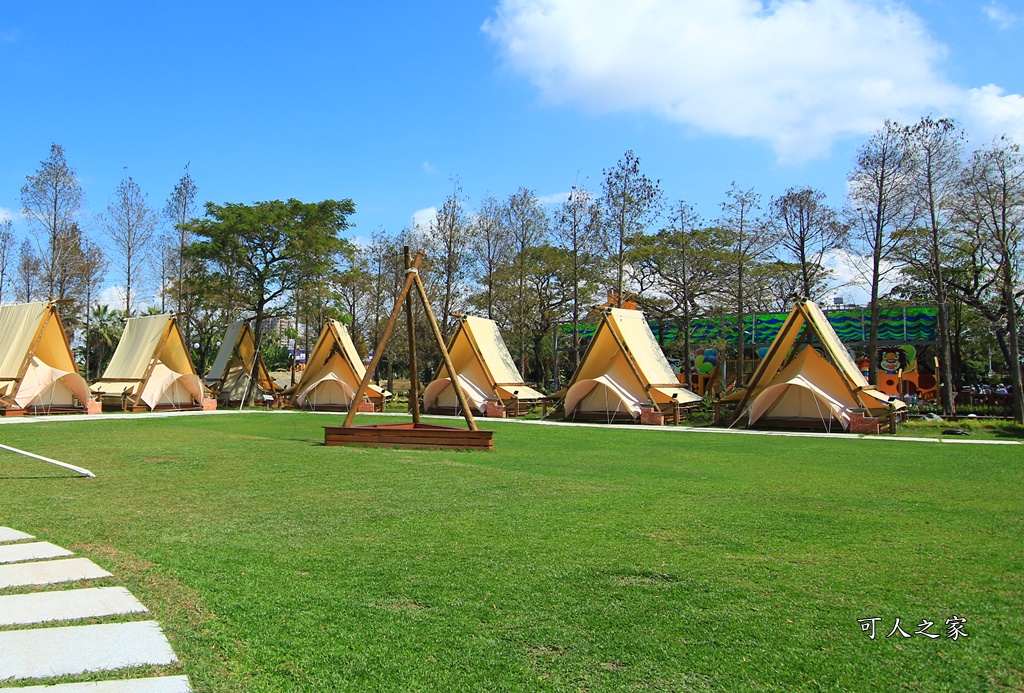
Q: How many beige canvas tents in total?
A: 7